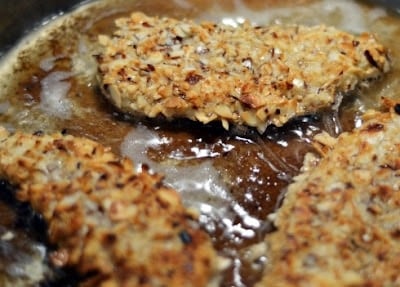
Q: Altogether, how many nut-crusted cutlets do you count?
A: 3